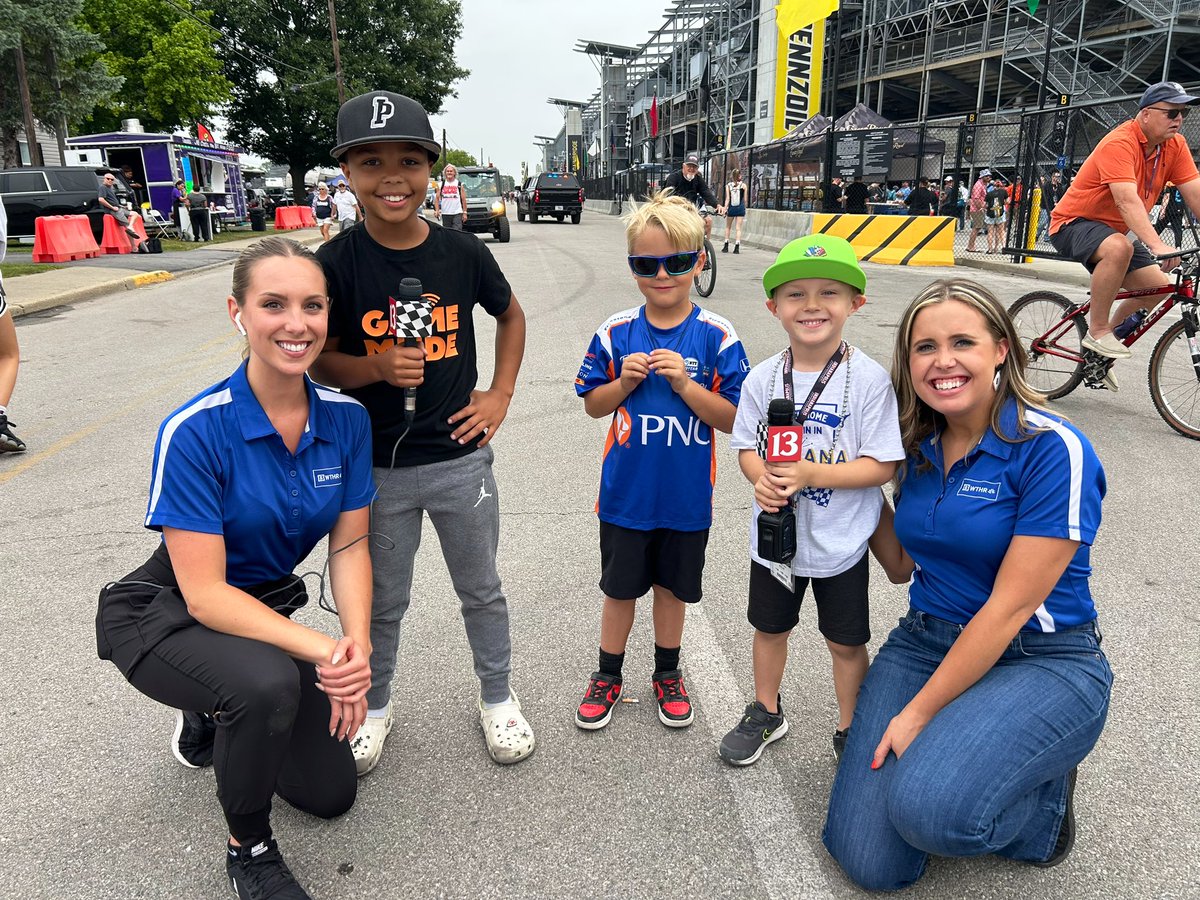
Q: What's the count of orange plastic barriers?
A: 4